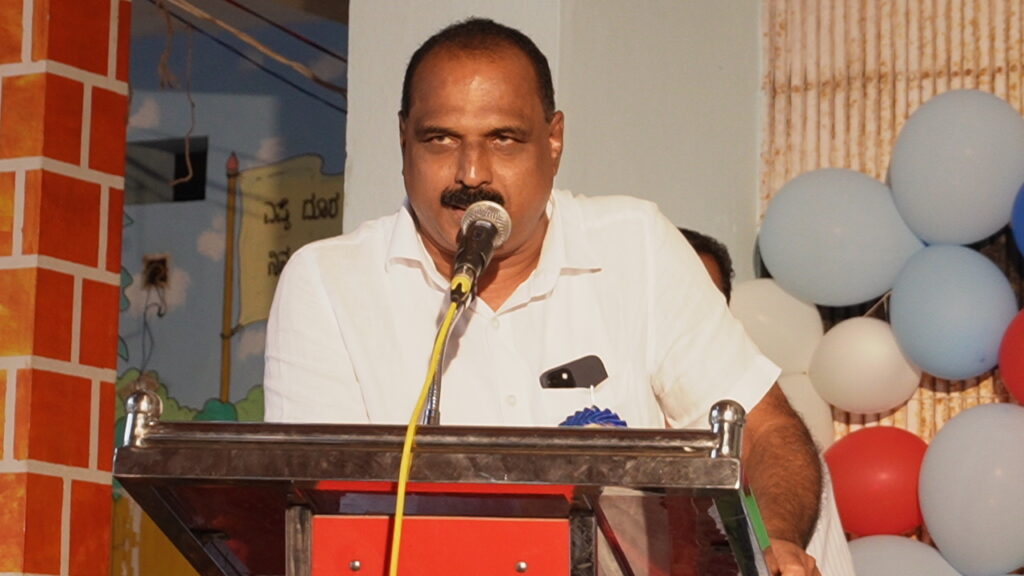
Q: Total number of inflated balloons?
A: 11